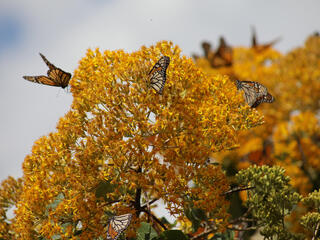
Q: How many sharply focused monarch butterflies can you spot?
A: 4